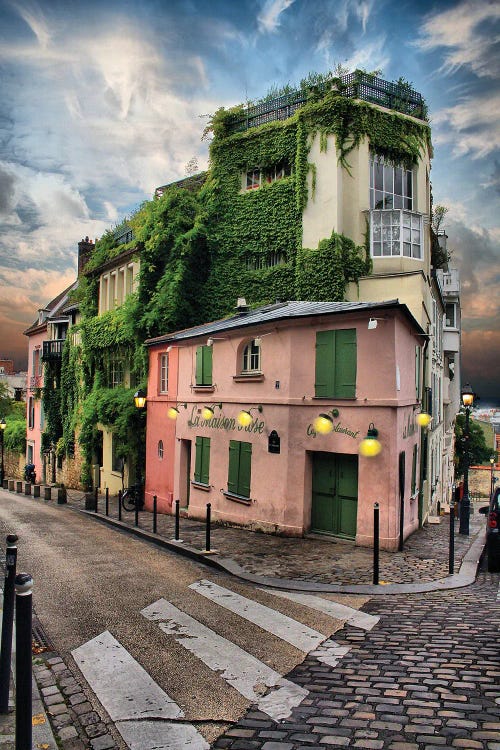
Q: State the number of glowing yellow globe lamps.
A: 6